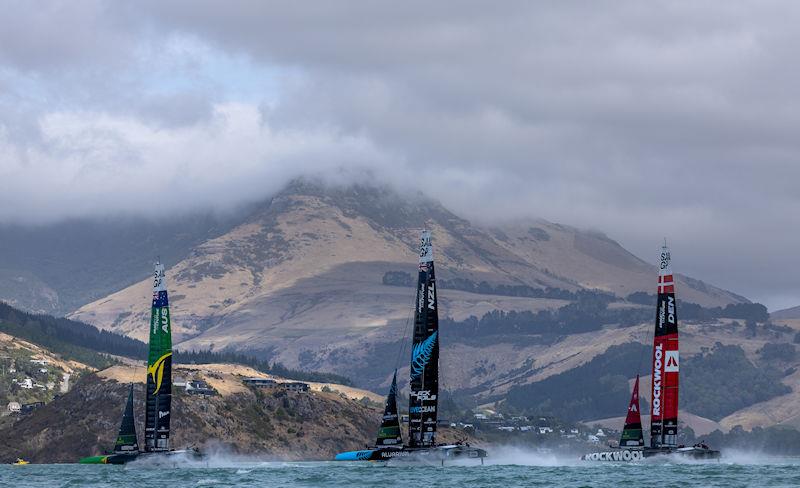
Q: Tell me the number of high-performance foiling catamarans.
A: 3